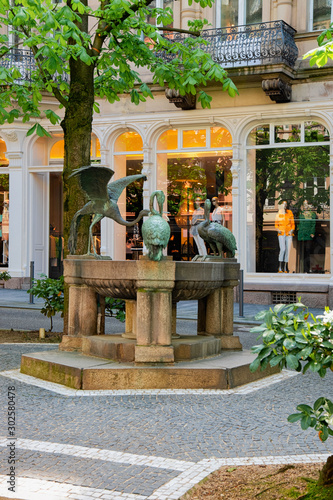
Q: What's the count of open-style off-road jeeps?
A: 0